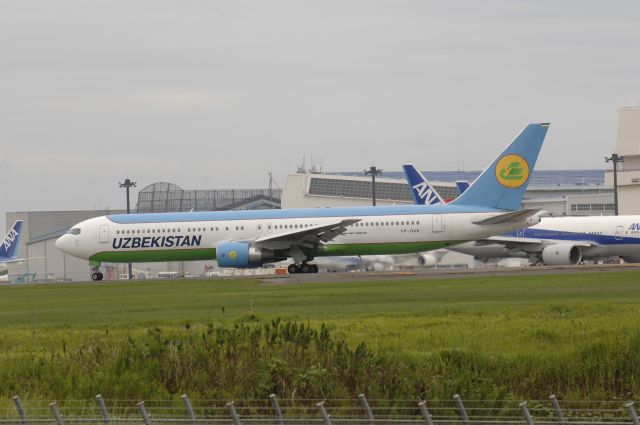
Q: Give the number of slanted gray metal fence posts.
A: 14